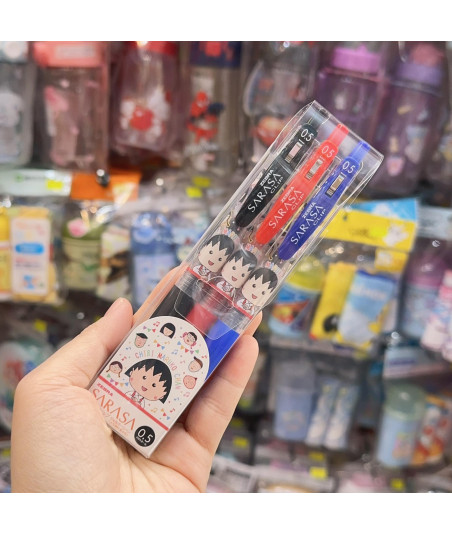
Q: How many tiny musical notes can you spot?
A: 11